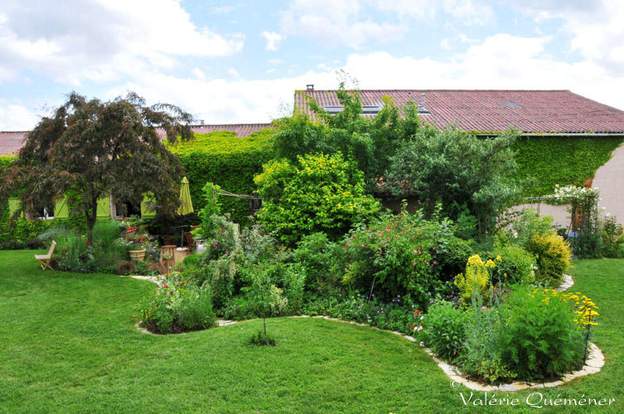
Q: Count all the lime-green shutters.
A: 4